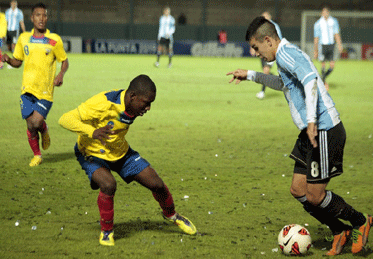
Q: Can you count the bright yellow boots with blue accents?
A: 2